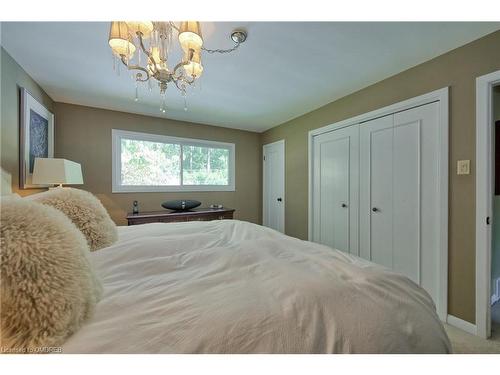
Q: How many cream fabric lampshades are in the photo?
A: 6